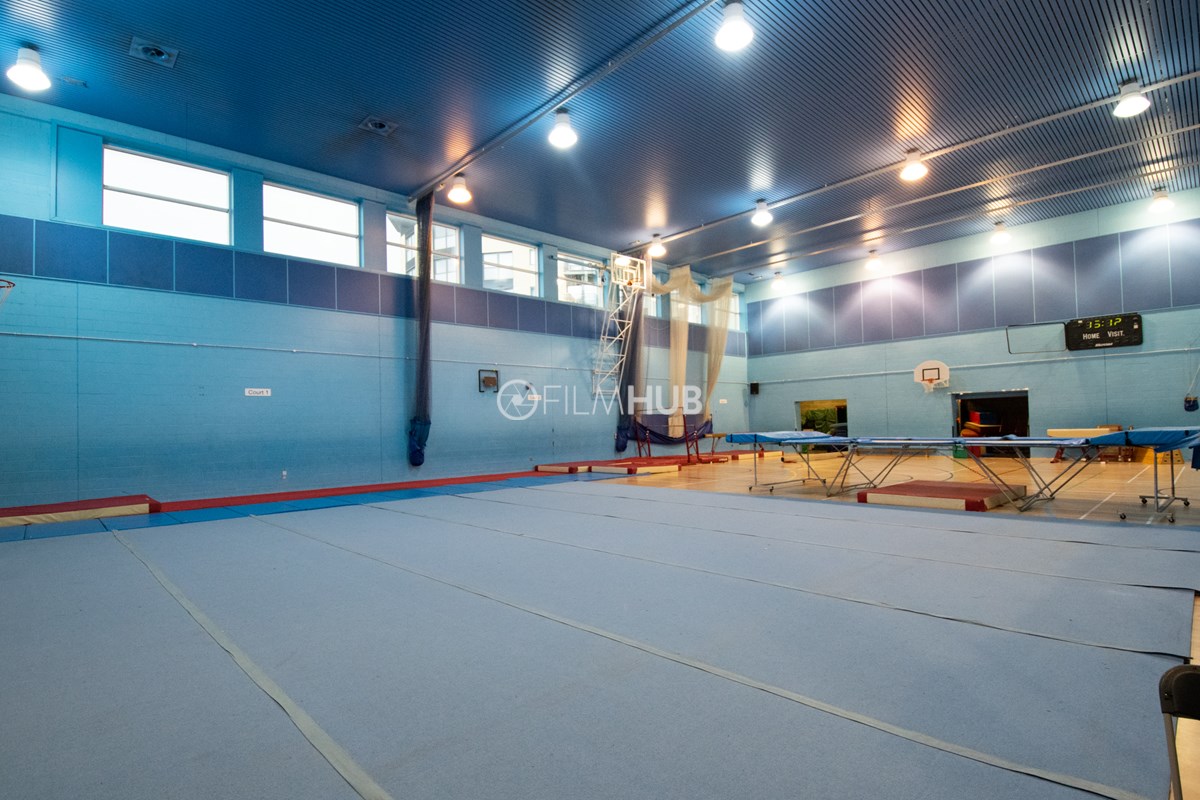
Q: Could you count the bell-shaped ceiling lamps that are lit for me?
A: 12